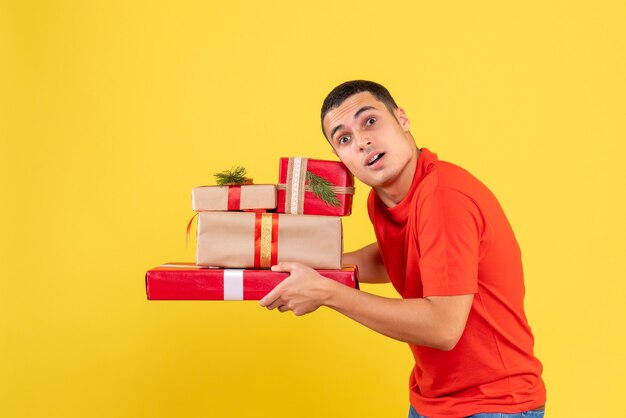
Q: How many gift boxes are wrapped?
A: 4